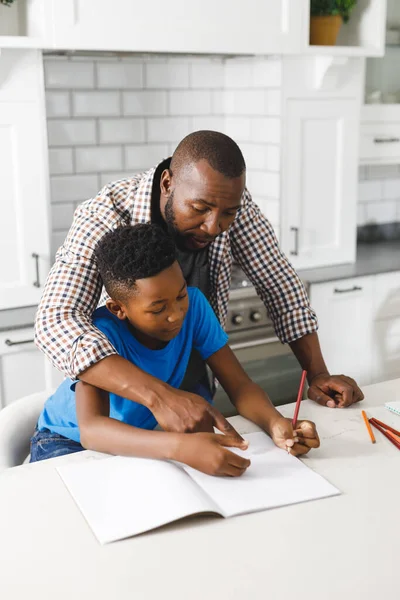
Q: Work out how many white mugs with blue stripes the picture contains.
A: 0